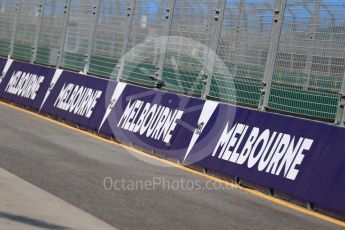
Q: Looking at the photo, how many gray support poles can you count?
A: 9